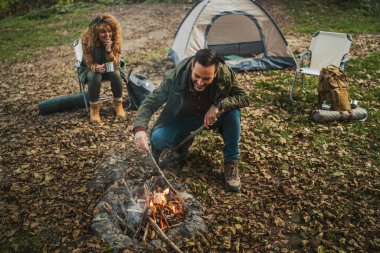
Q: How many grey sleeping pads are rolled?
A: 1